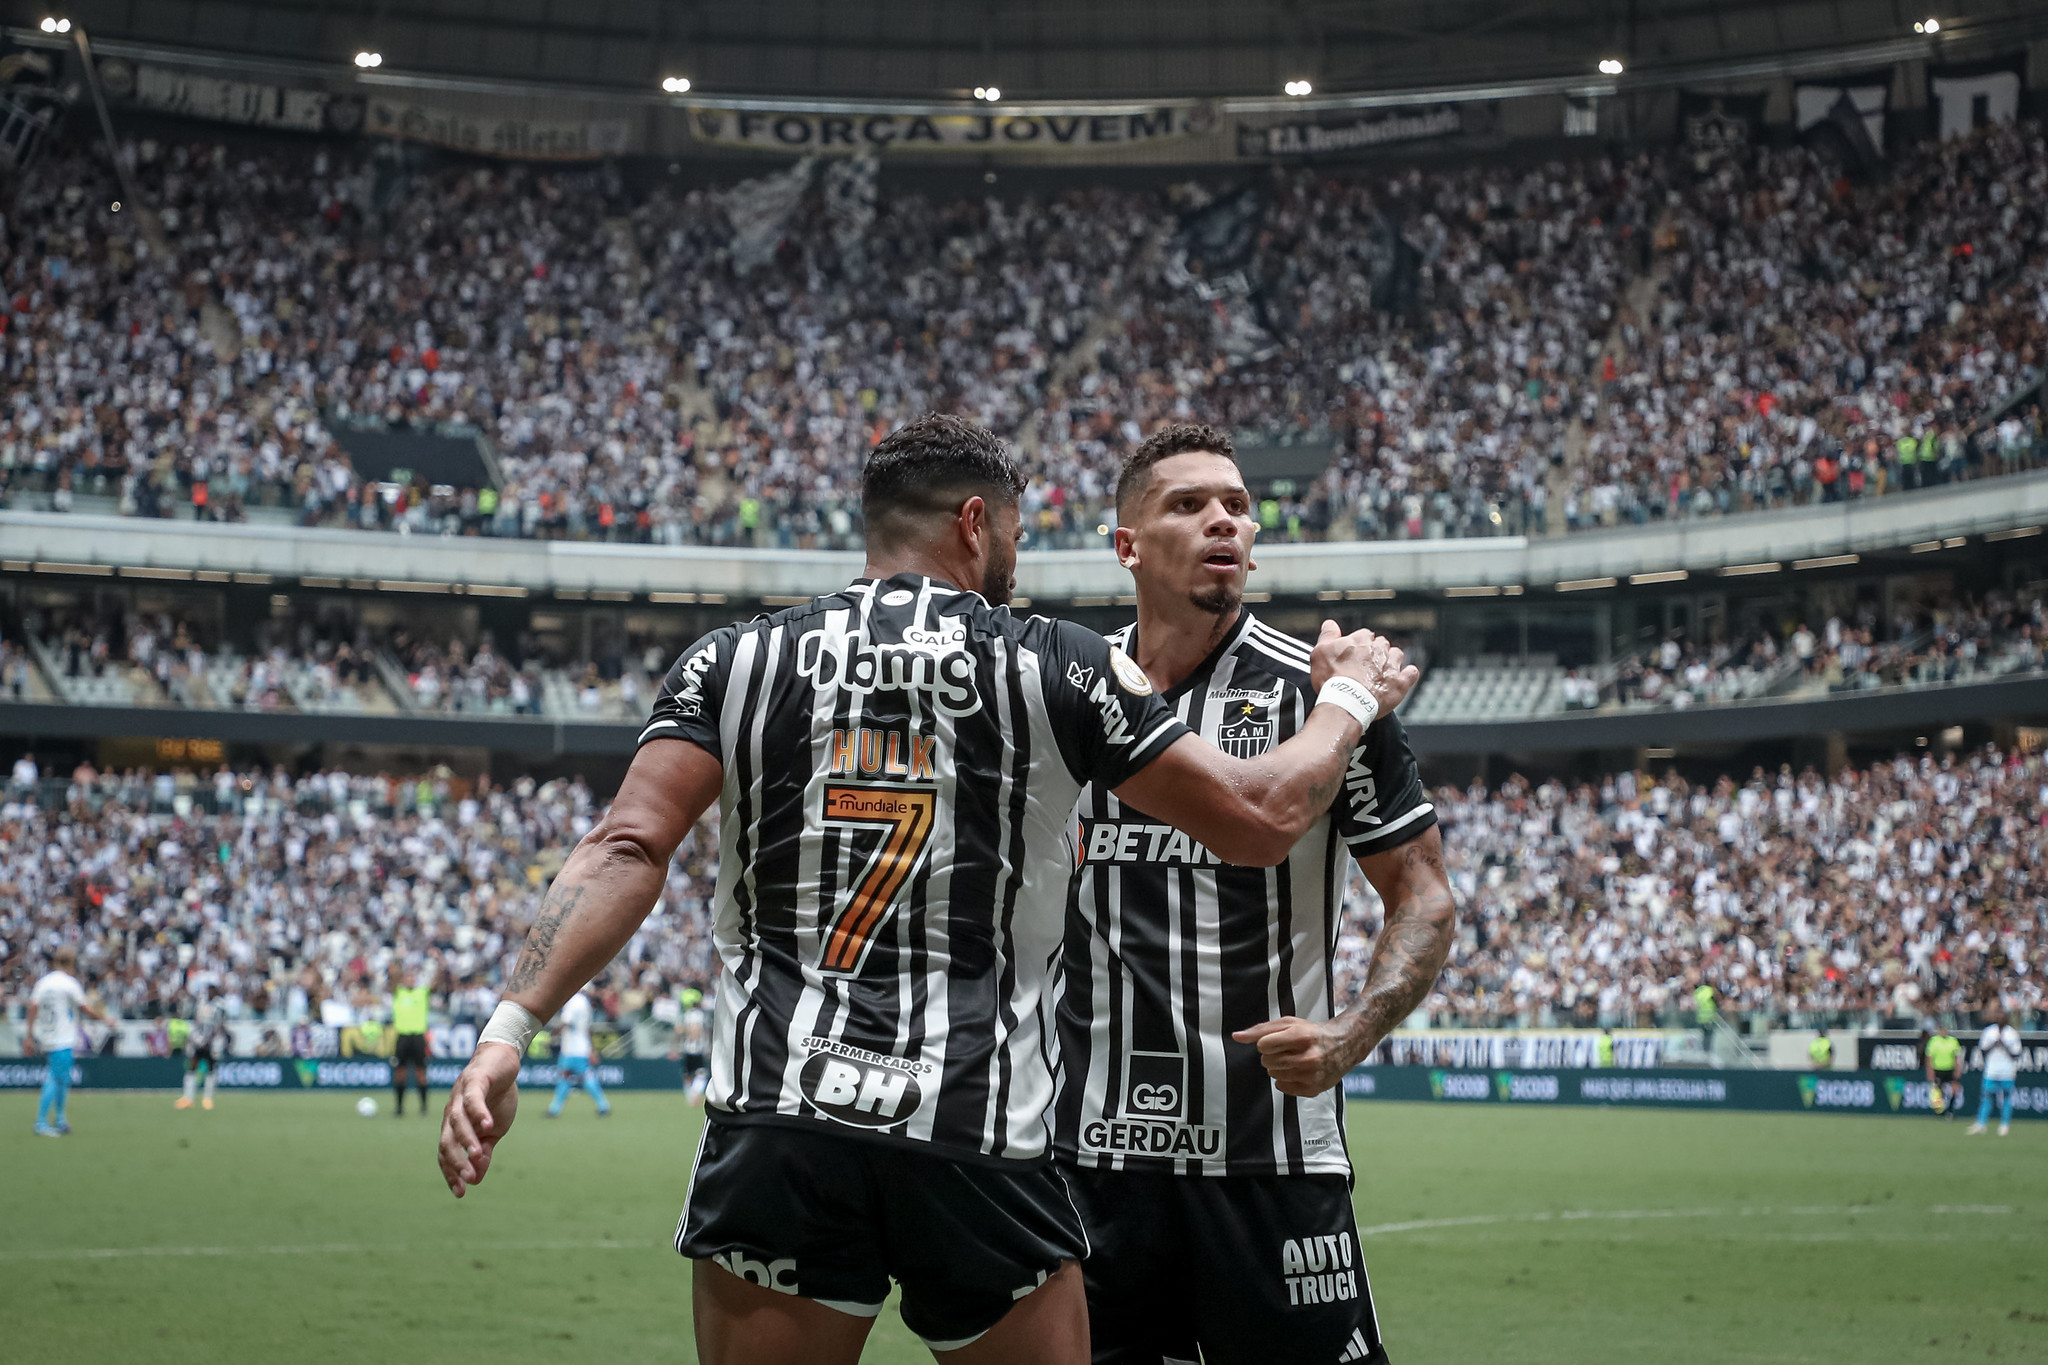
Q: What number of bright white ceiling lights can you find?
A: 7